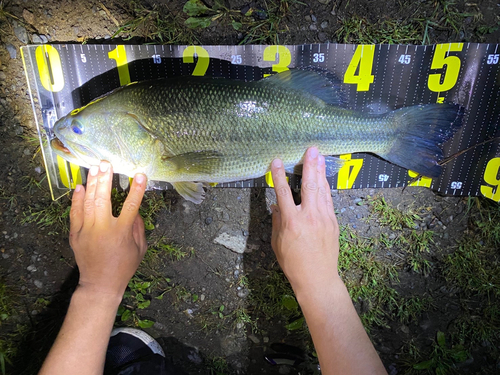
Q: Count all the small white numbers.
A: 8